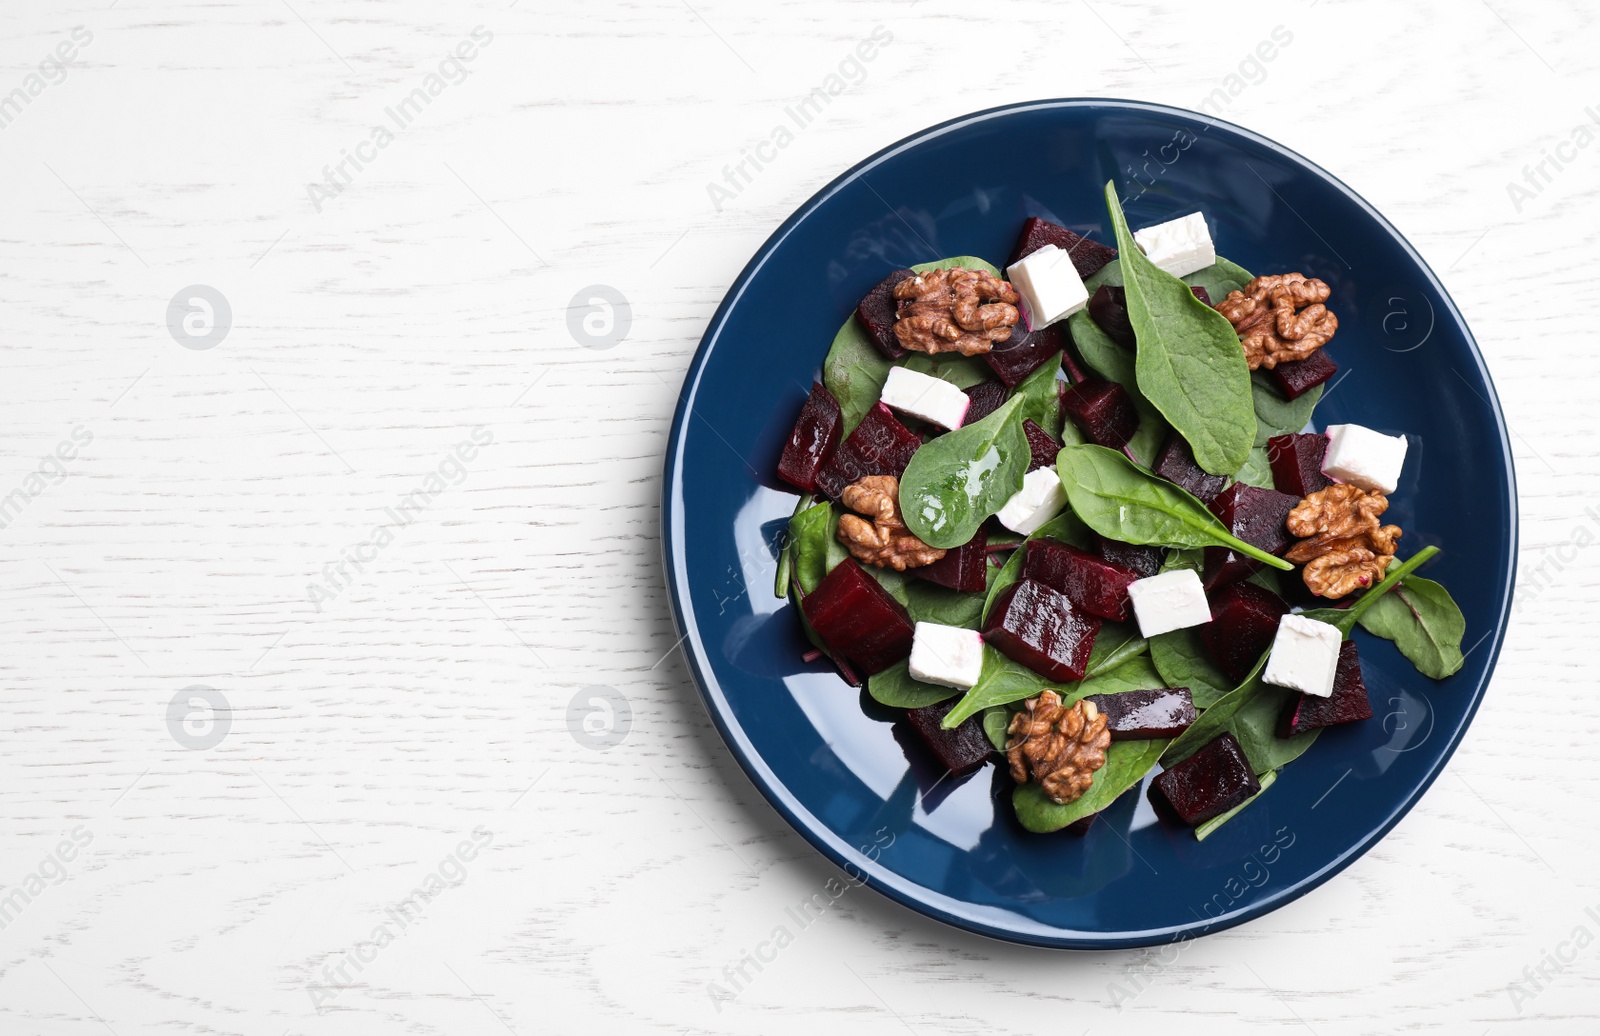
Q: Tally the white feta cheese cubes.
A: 8